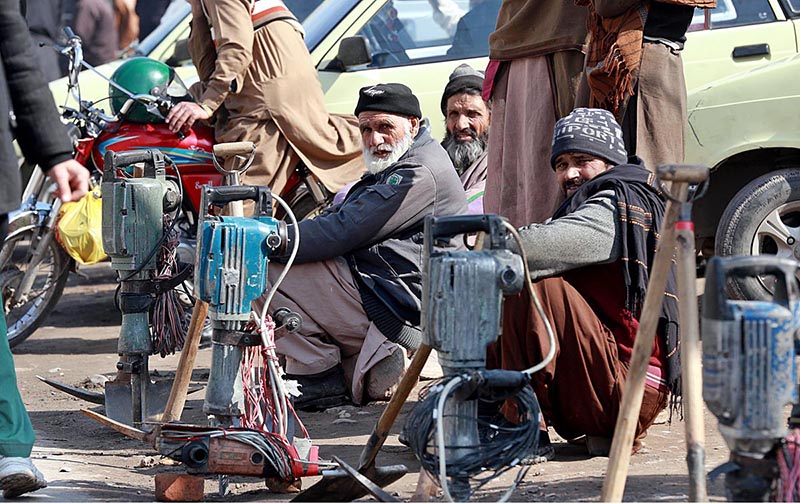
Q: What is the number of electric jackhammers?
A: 4